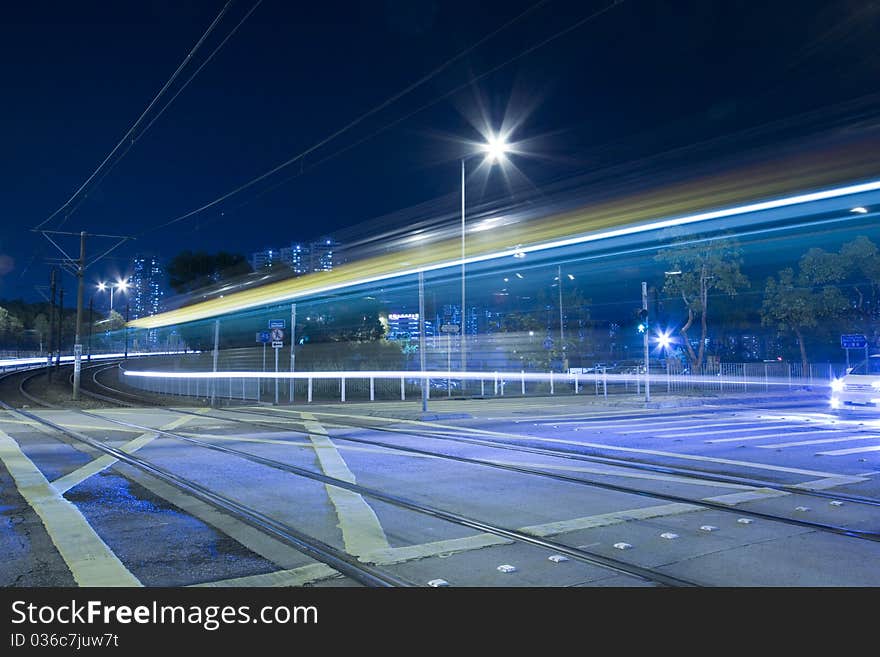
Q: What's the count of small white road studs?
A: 9